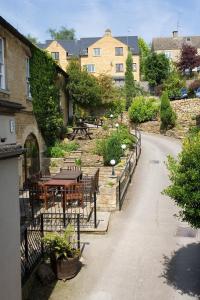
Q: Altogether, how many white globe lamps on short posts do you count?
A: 4